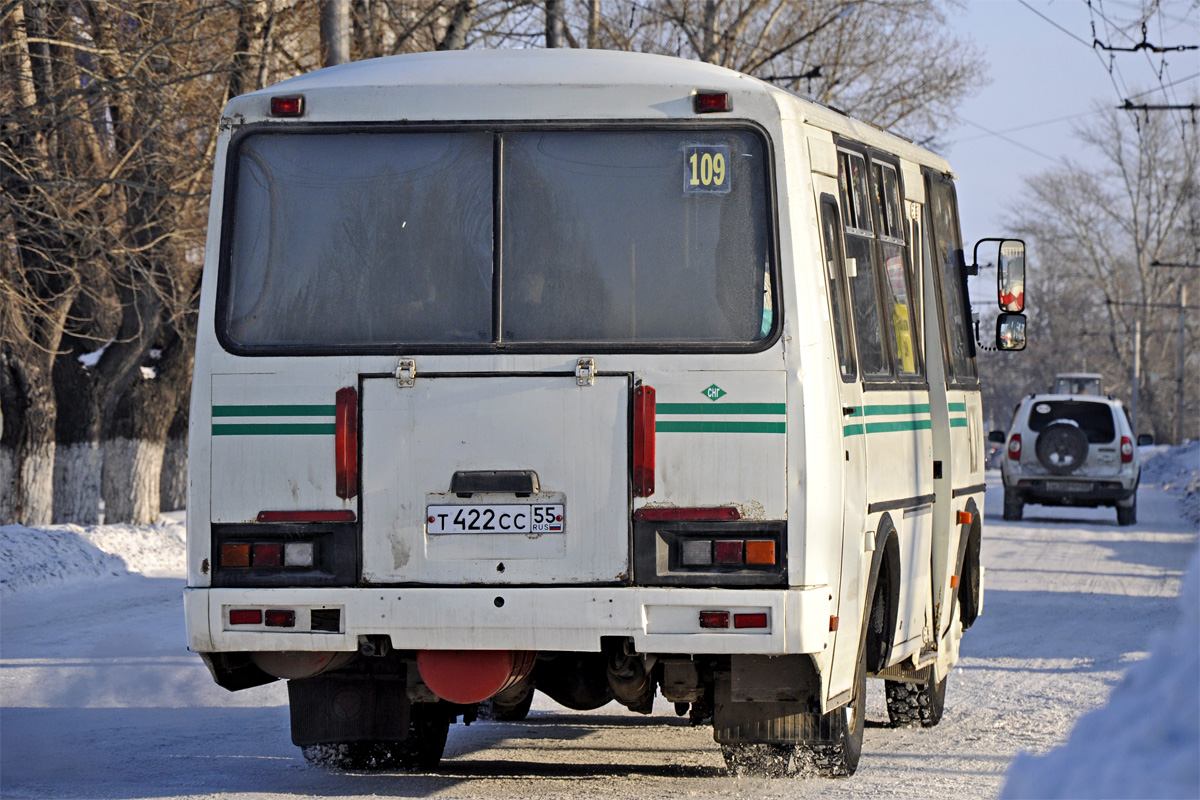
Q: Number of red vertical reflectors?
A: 2